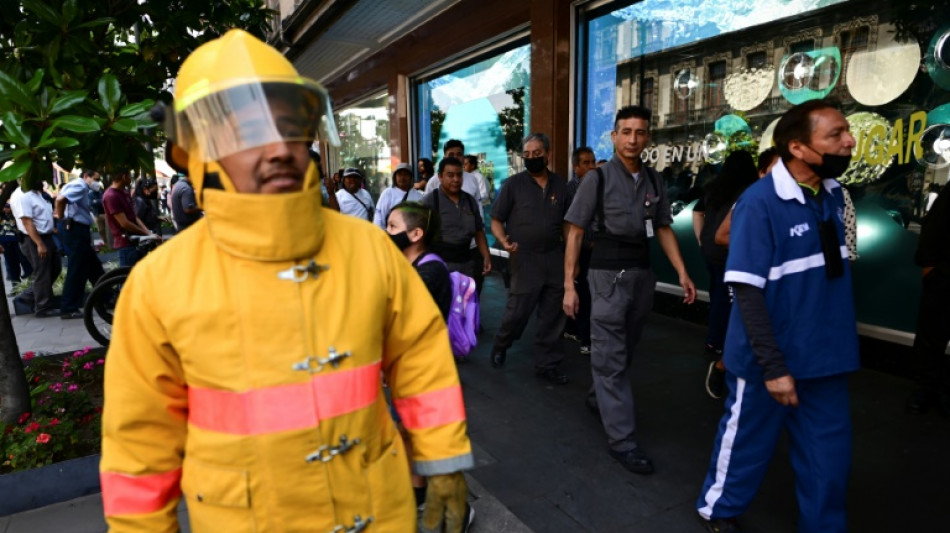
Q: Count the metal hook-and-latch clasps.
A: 4